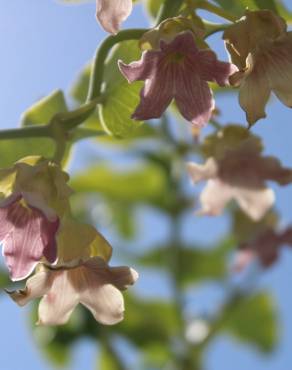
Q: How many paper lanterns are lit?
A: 0